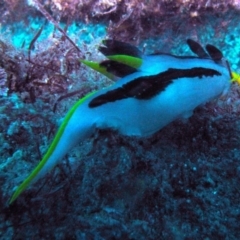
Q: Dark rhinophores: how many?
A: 2